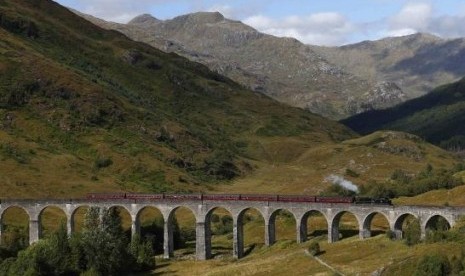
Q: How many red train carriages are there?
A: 7